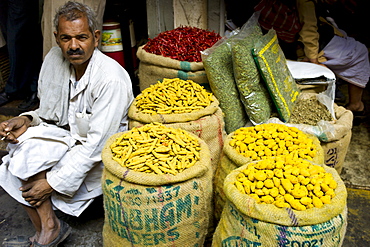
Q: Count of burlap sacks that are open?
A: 6